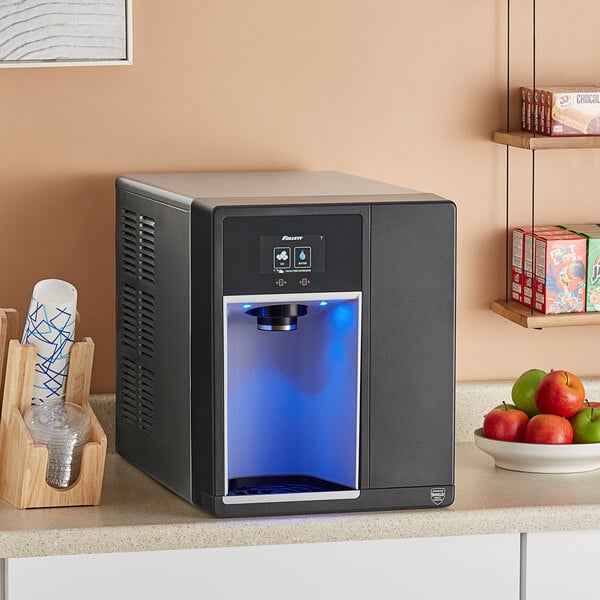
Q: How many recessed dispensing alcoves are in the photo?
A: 1